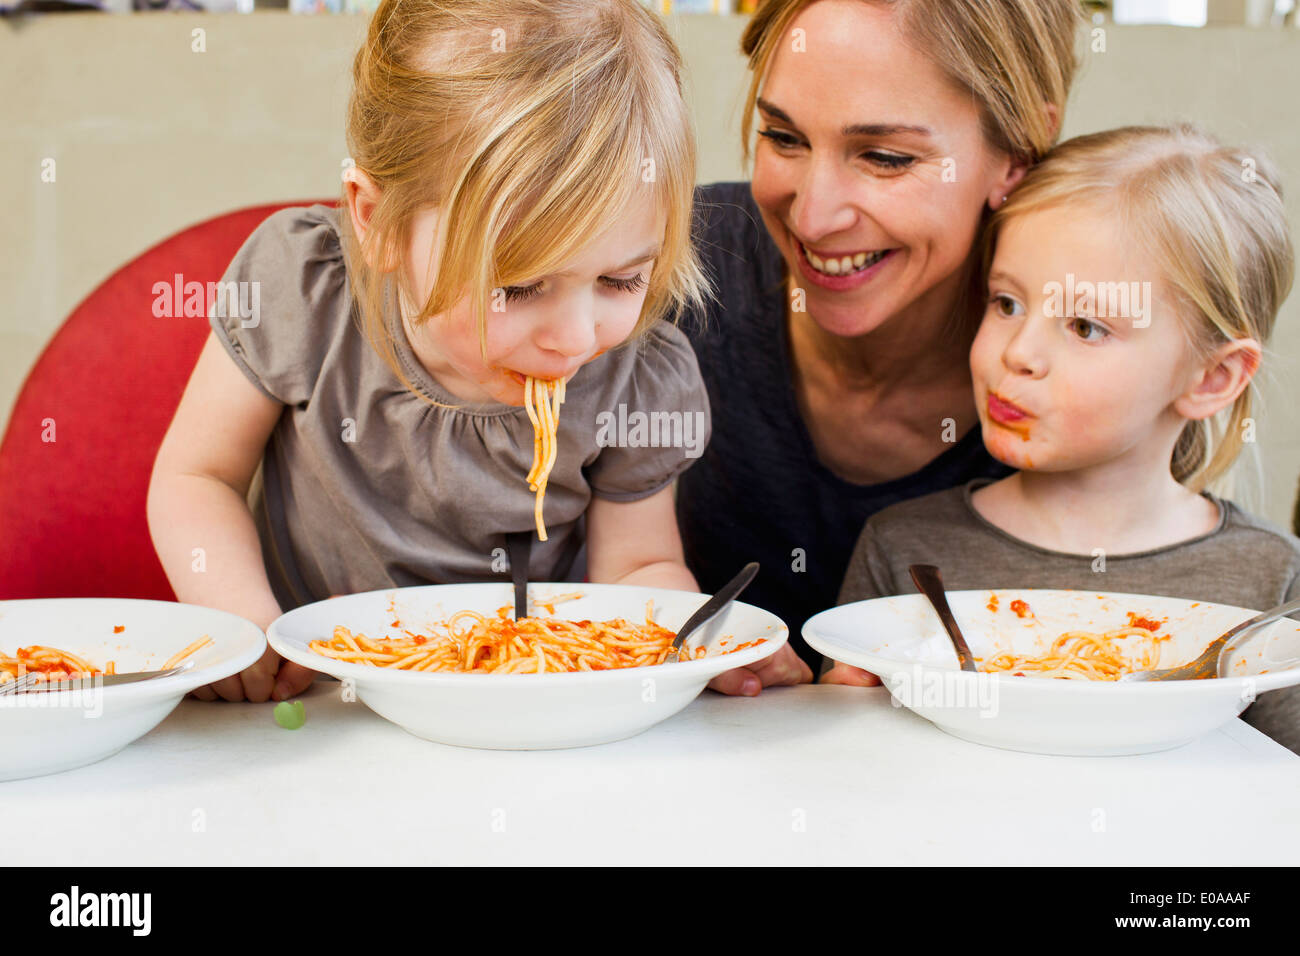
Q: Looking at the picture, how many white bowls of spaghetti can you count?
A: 3